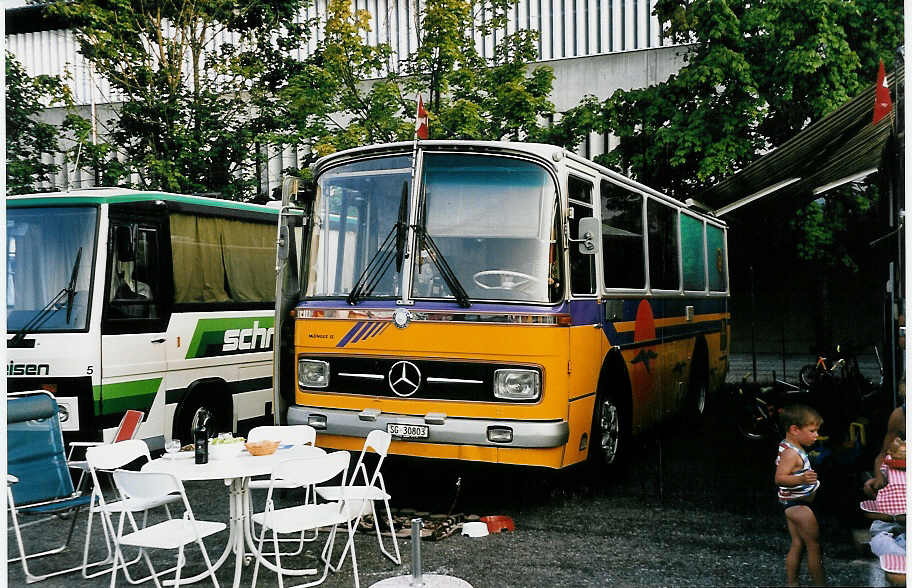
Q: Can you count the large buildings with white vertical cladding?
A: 1